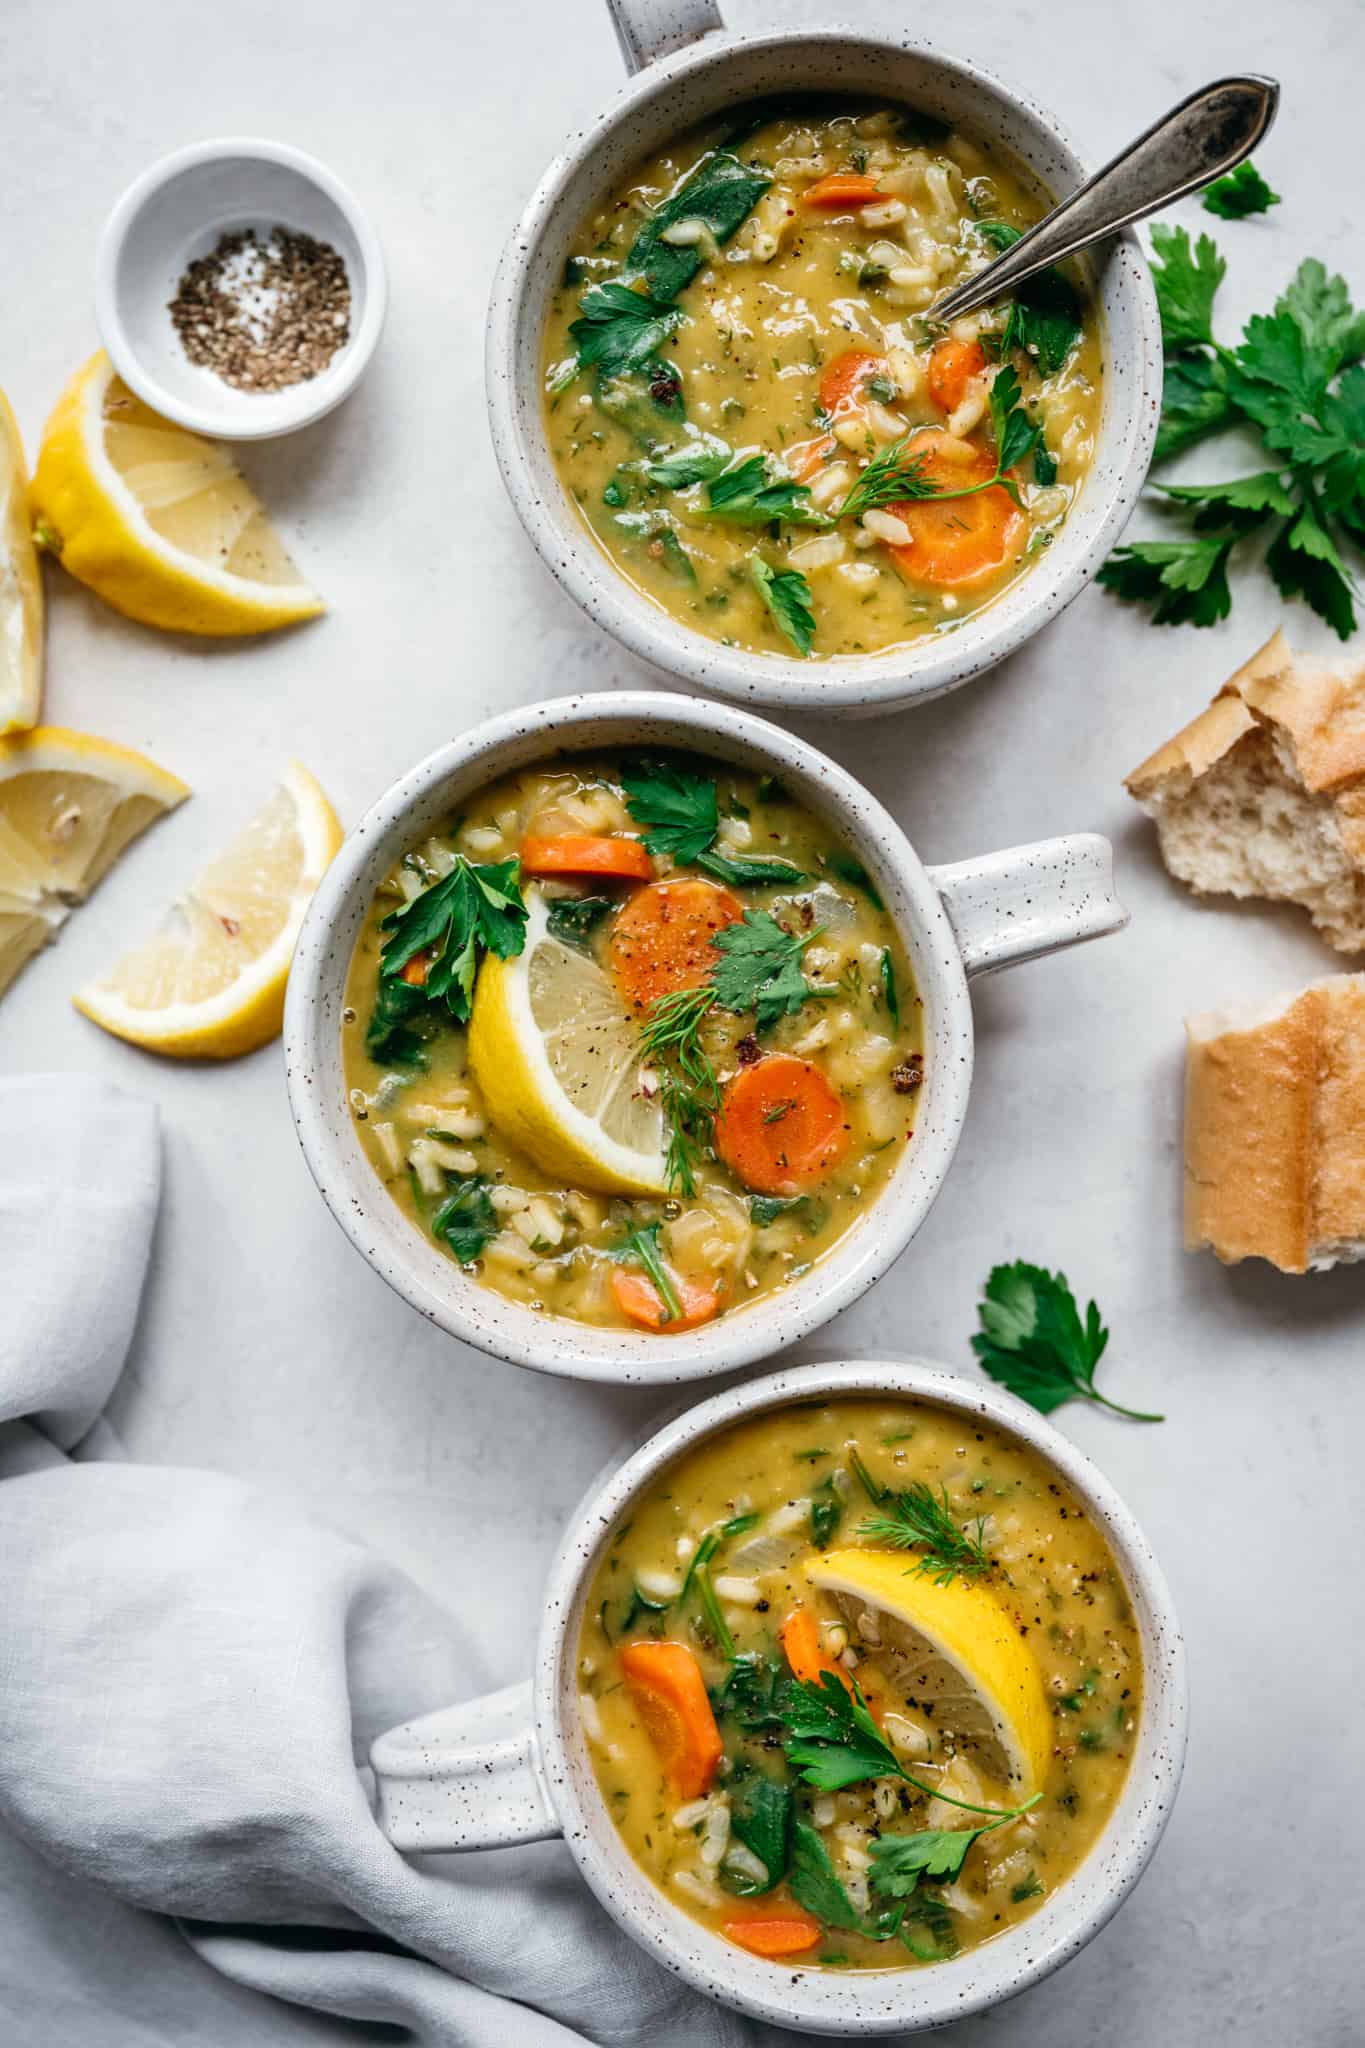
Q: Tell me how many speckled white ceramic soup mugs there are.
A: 3